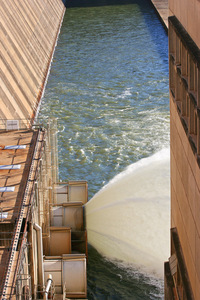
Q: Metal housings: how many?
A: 4